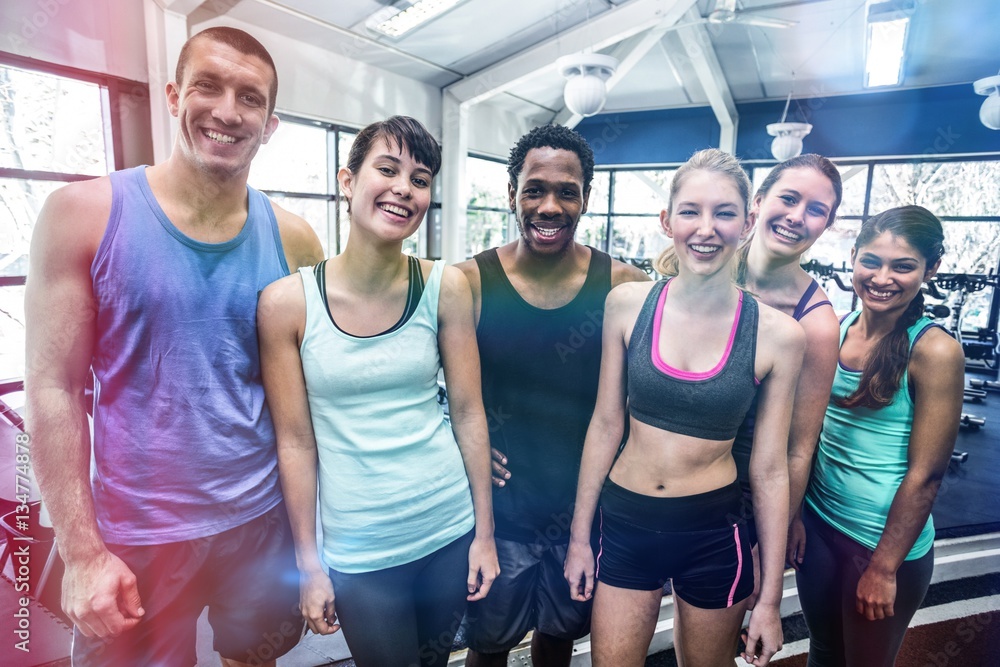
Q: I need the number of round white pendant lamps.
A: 3